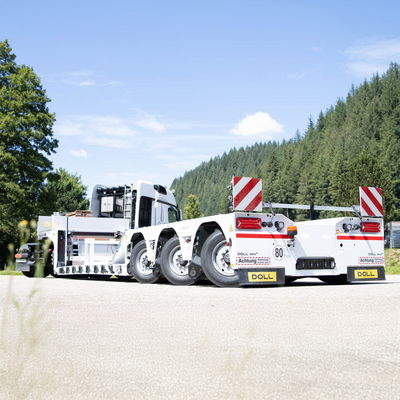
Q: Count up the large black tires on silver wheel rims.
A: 3